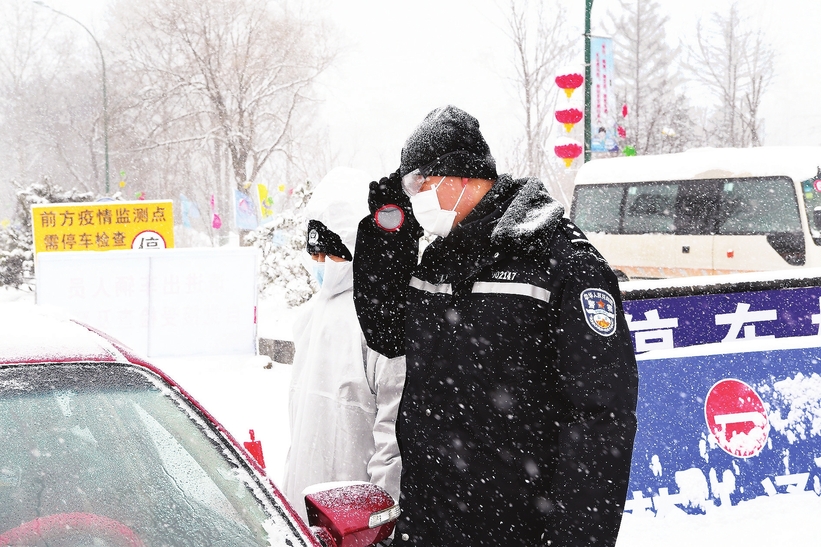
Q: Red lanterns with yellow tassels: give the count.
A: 3